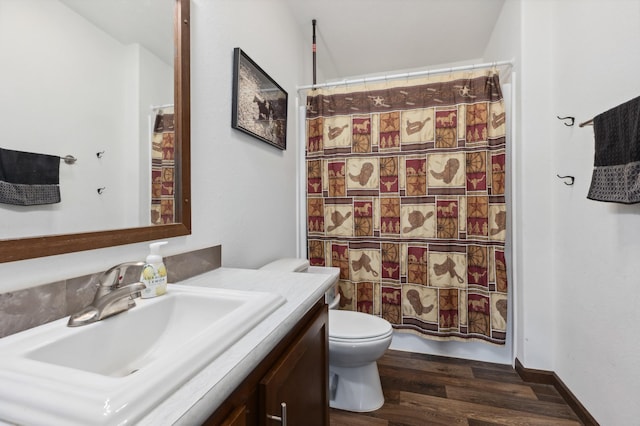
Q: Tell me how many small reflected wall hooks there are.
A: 2